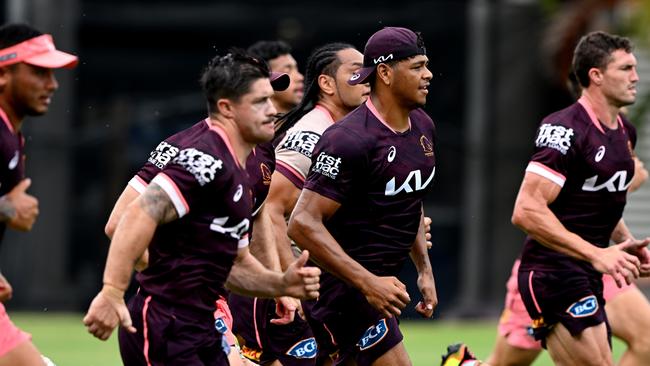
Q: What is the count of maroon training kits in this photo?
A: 5